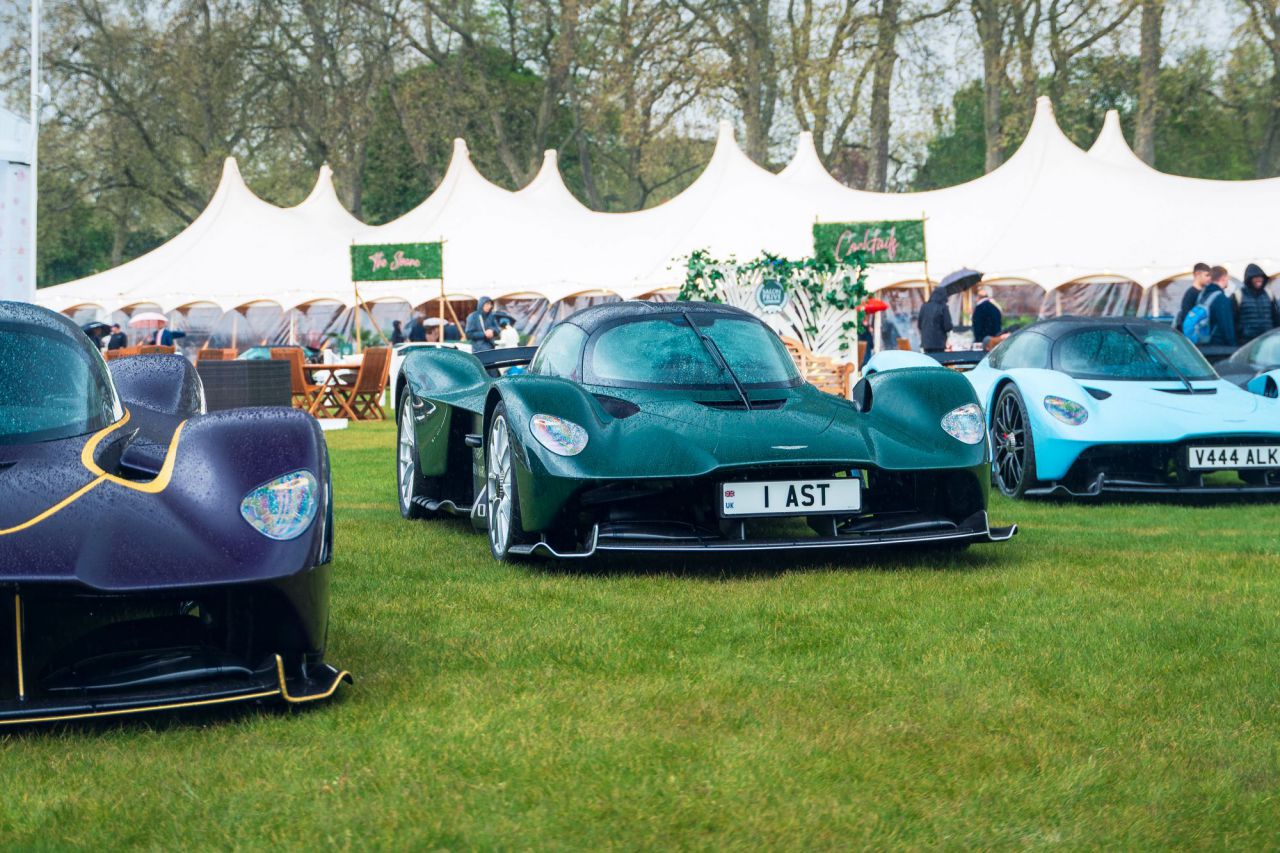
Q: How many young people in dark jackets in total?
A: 3